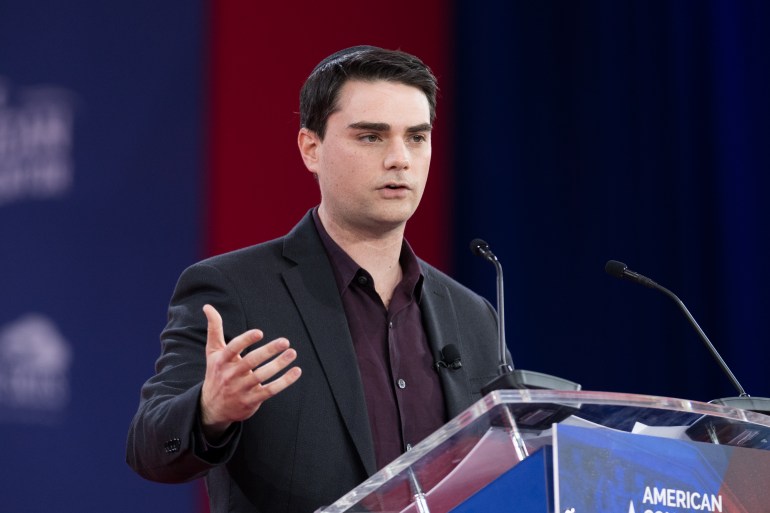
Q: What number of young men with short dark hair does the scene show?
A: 1